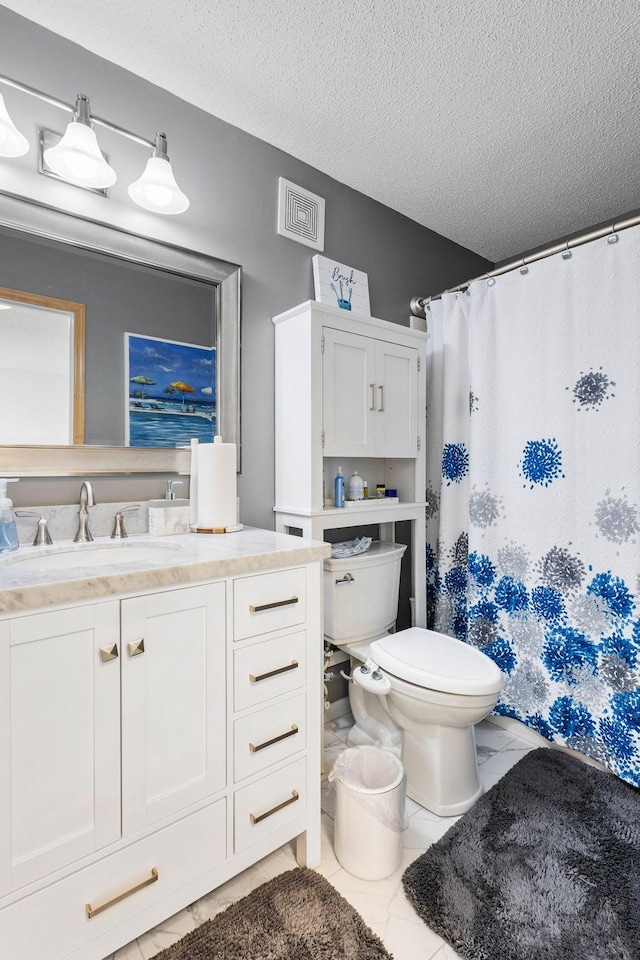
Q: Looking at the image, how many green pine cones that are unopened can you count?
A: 0